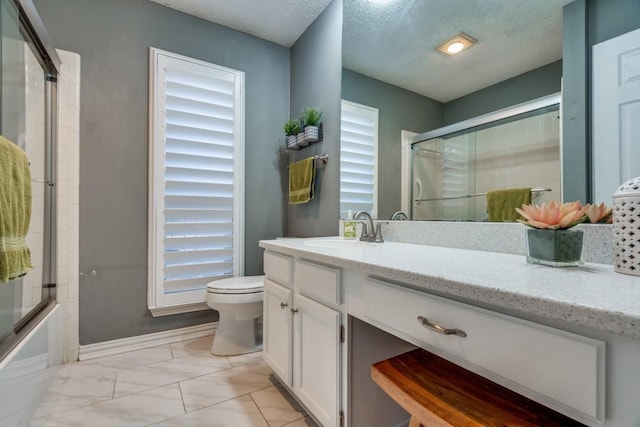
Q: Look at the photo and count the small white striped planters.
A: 3